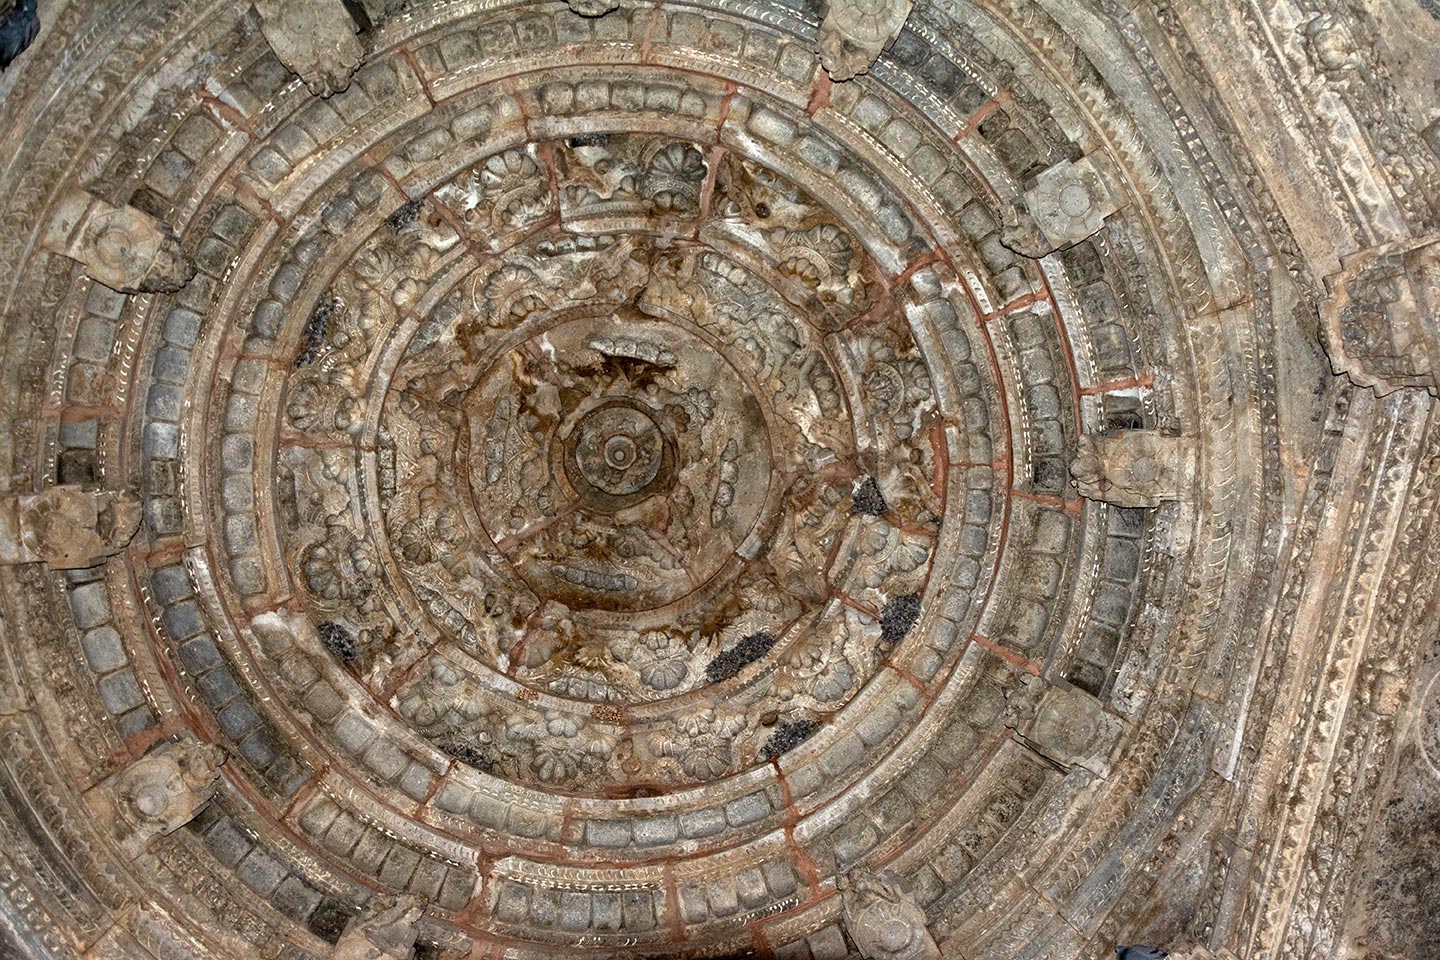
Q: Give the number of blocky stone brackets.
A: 11